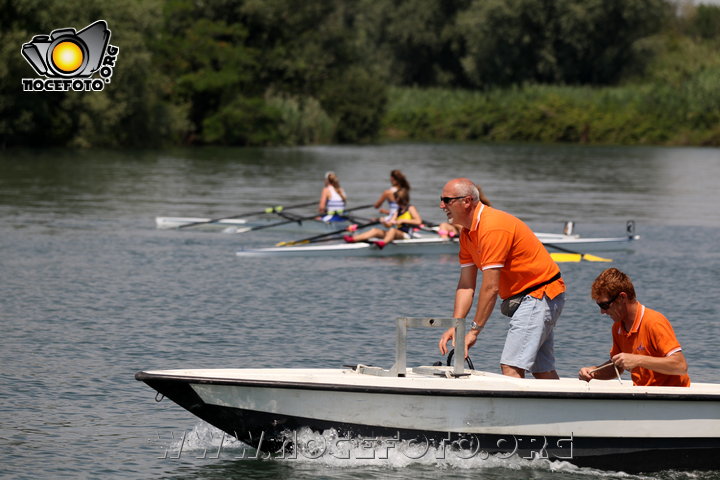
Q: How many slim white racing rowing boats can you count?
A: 2